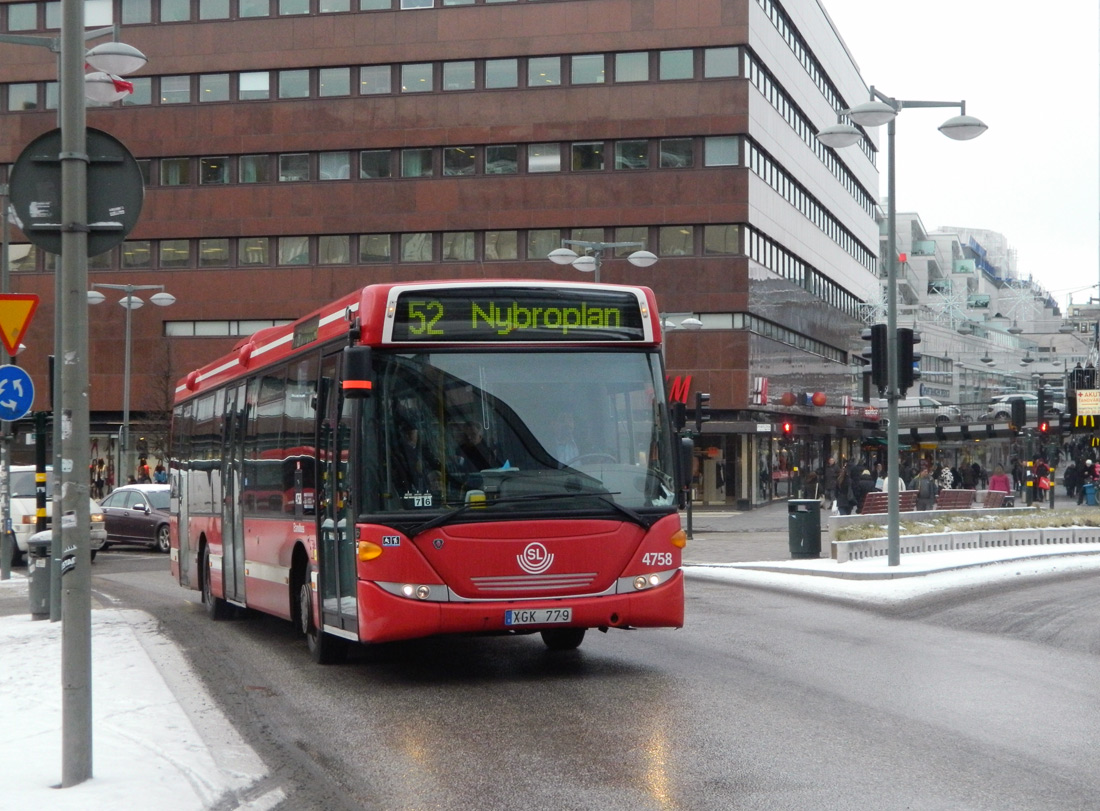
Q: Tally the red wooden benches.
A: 3